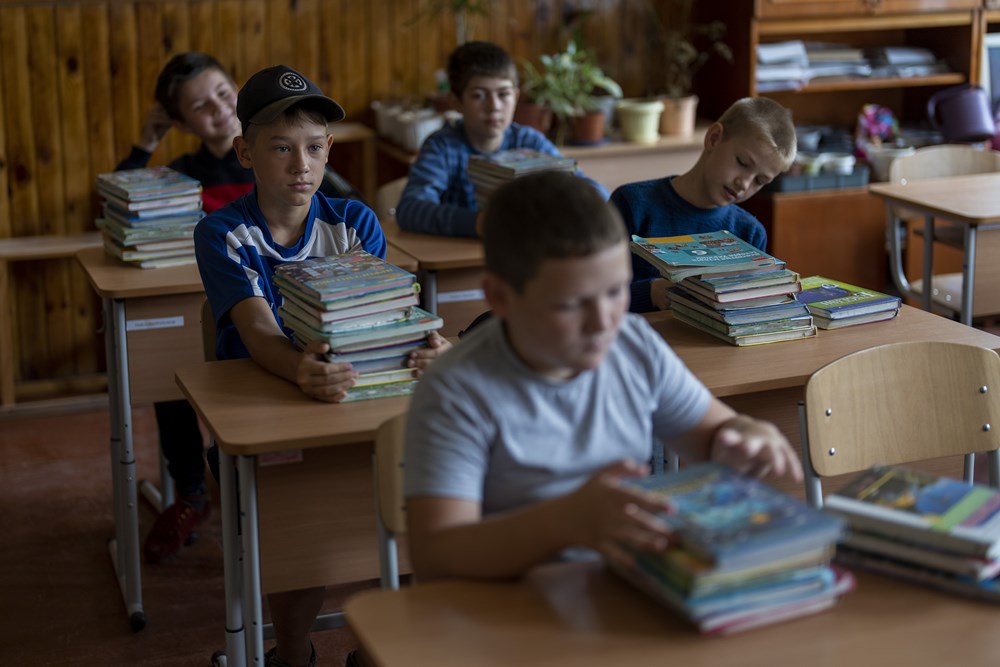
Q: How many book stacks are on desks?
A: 7